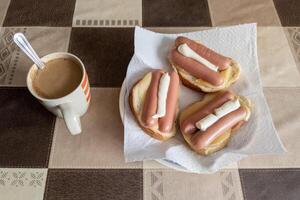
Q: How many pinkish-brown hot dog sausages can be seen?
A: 6